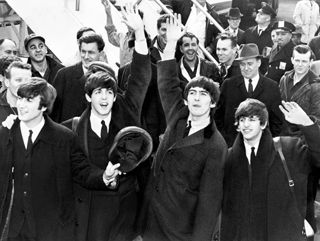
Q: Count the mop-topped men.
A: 4